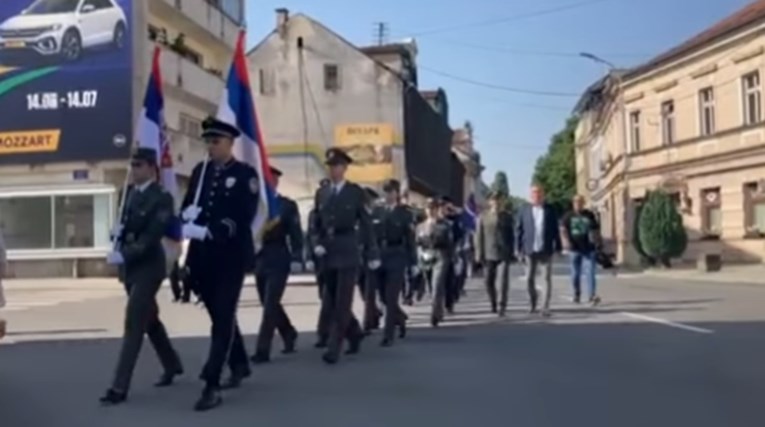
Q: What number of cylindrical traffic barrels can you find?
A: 0